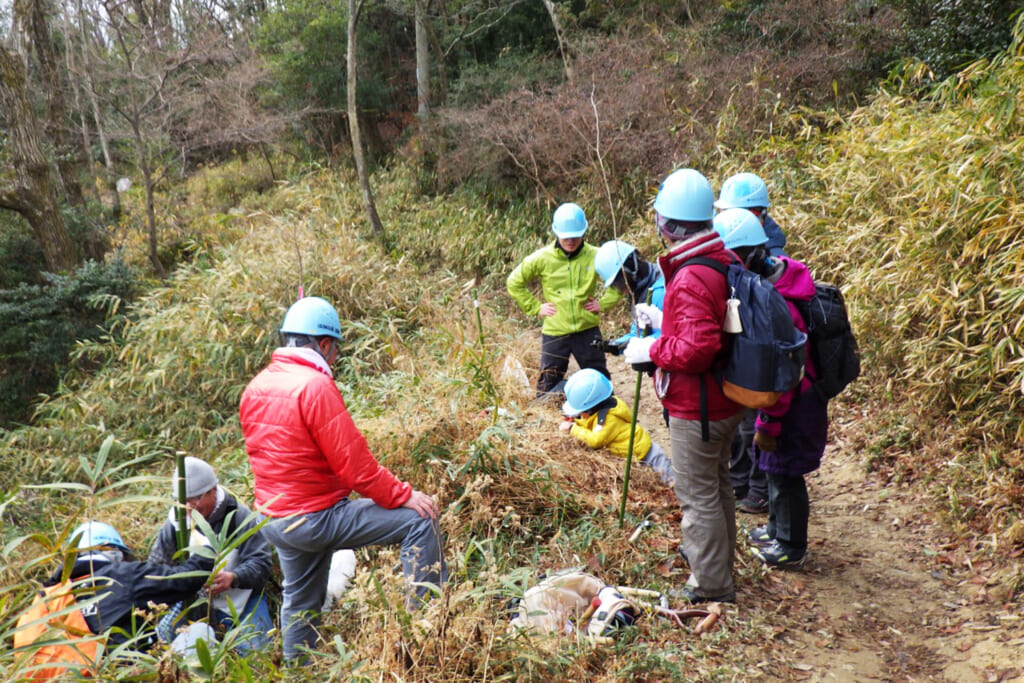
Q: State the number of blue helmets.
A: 8